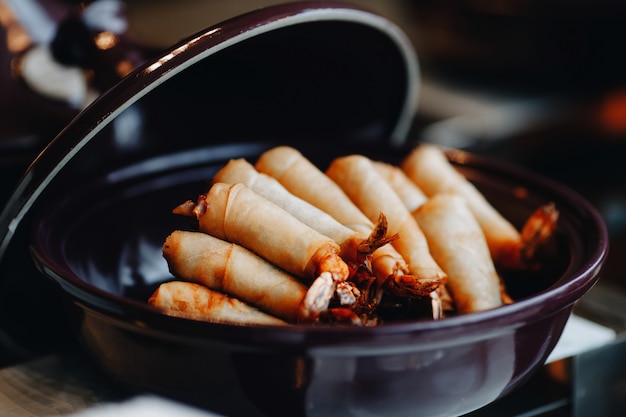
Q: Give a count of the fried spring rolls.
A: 9